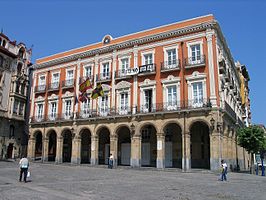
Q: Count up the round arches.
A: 9